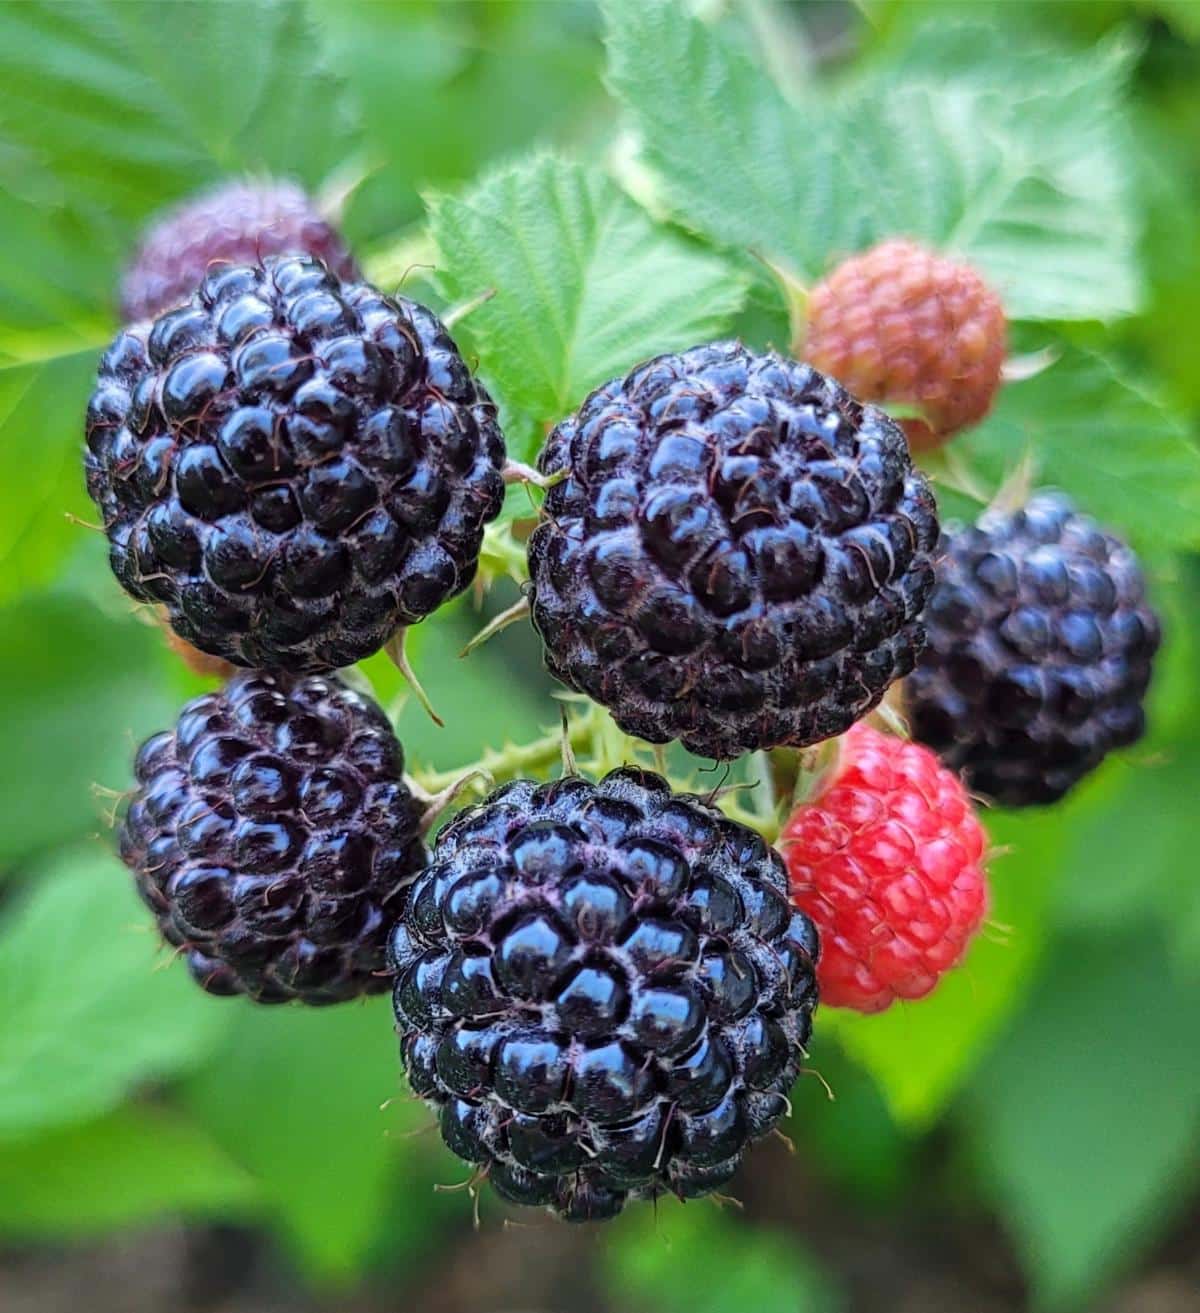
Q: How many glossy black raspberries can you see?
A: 5